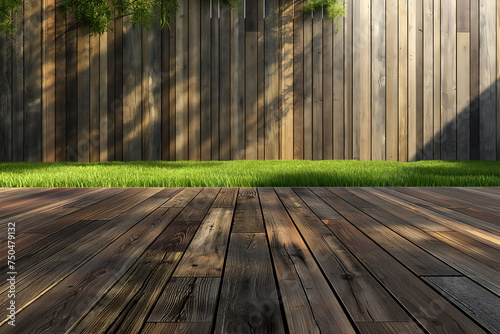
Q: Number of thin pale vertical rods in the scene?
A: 7